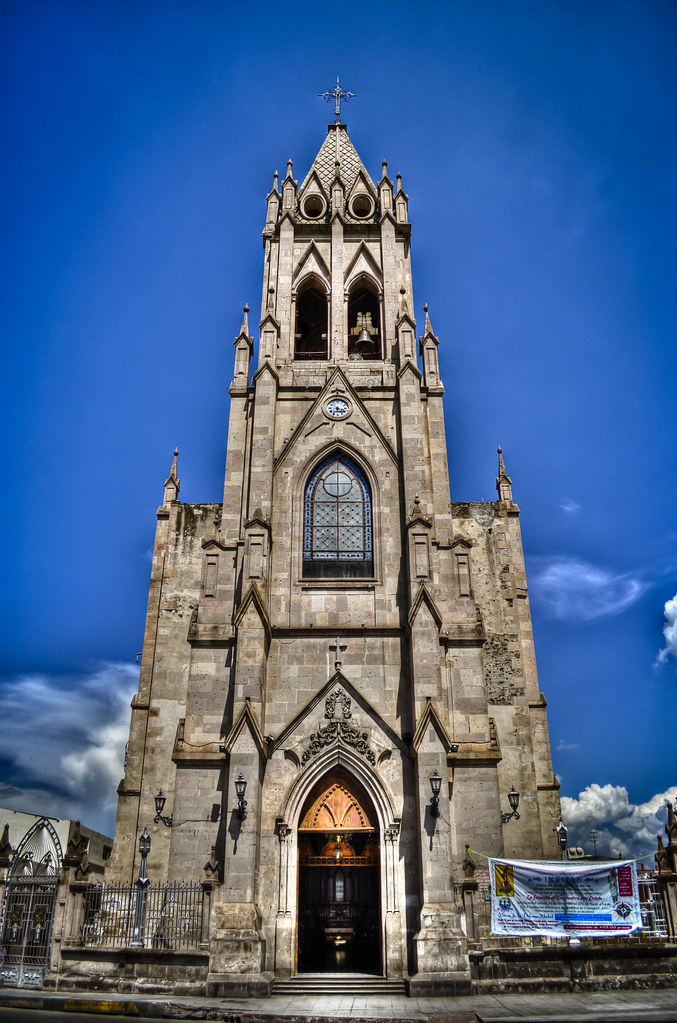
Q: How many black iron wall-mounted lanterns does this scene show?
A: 4